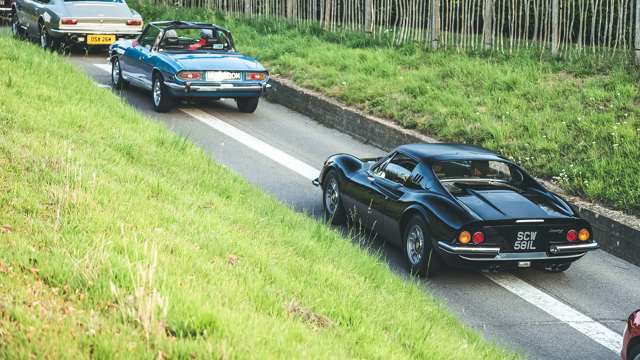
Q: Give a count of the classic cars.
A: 3